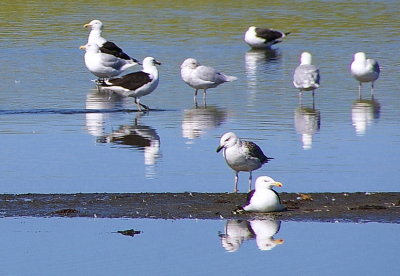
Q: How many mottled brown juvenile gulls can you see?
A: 1